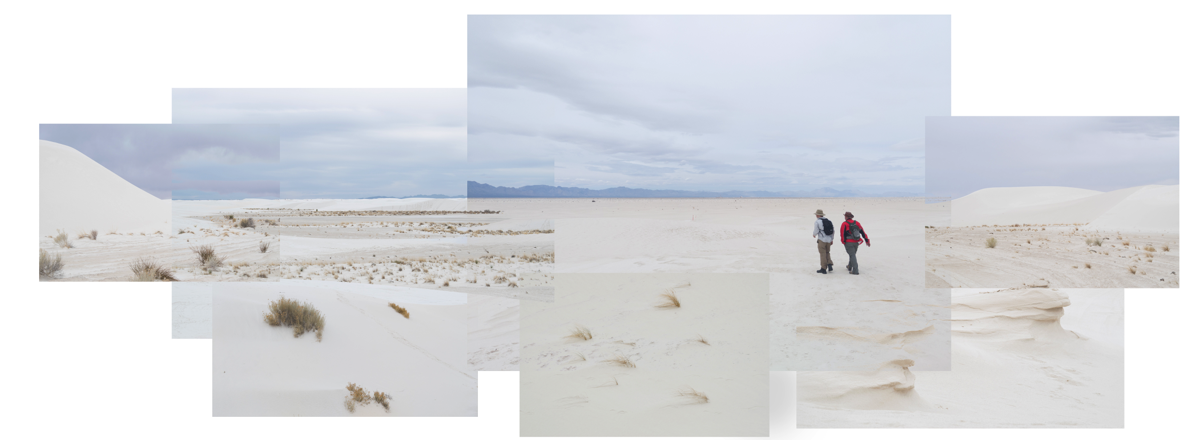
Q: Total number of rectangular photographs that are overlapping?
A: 7